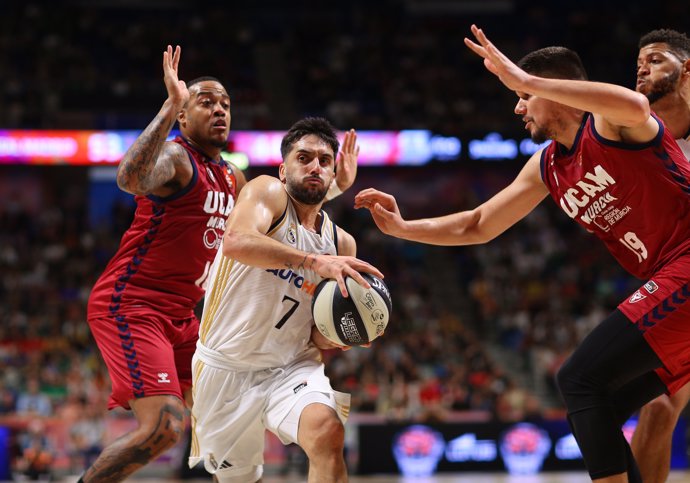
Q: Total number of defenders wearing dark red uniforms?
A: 2